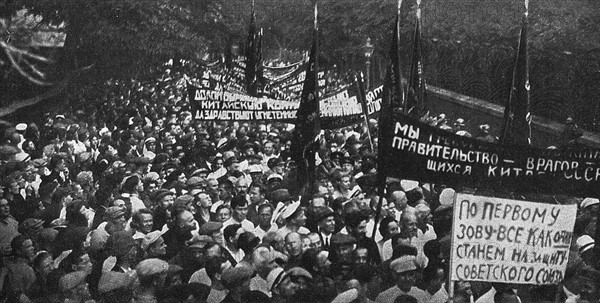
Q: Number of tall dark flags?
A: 5